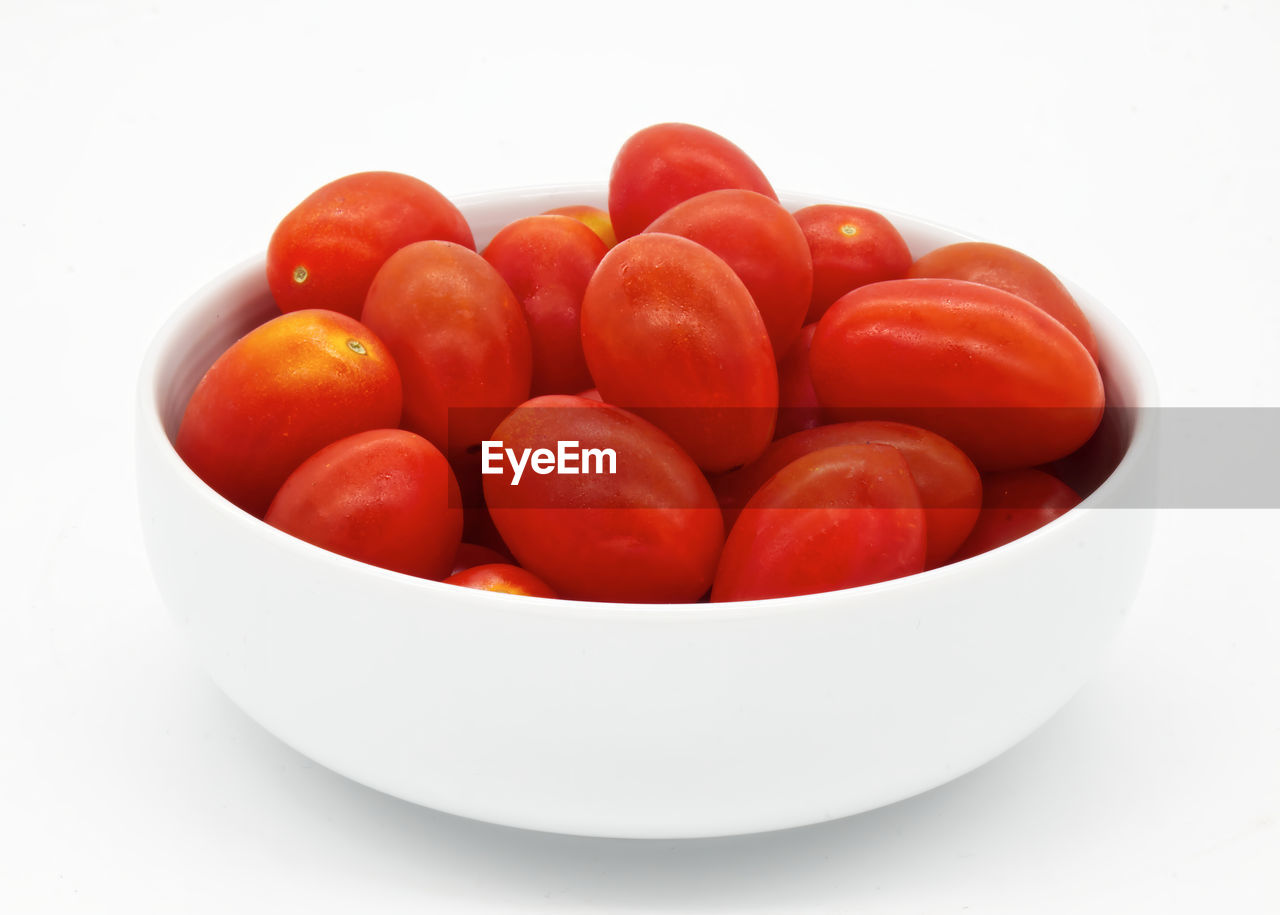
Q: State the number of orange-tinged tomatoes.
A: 3